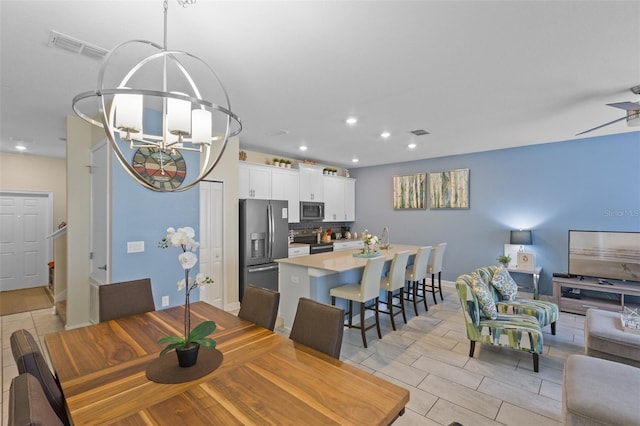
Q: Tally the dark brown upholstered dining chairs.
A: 5